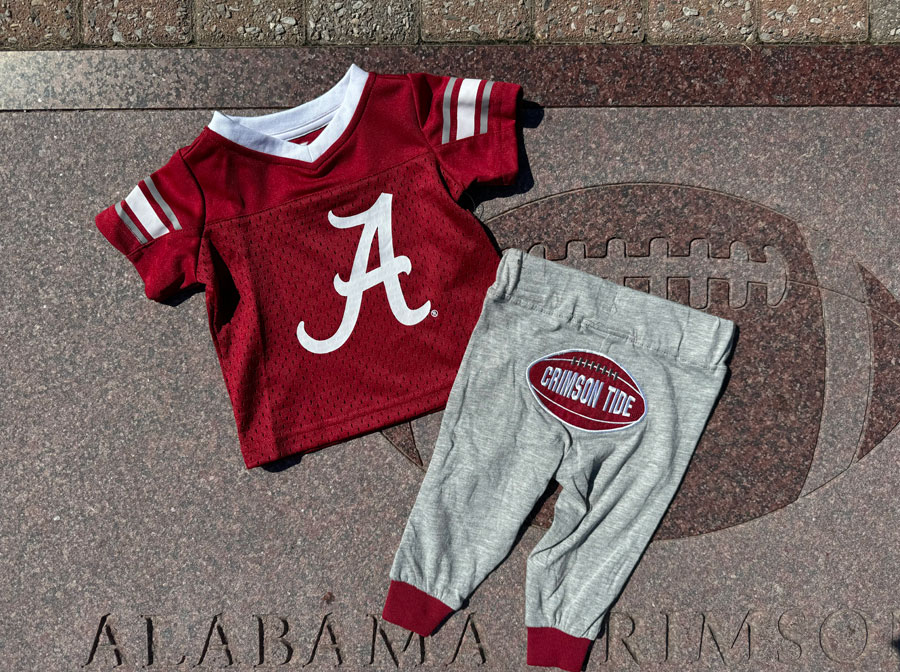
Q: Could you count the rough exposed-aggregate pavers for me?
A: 9